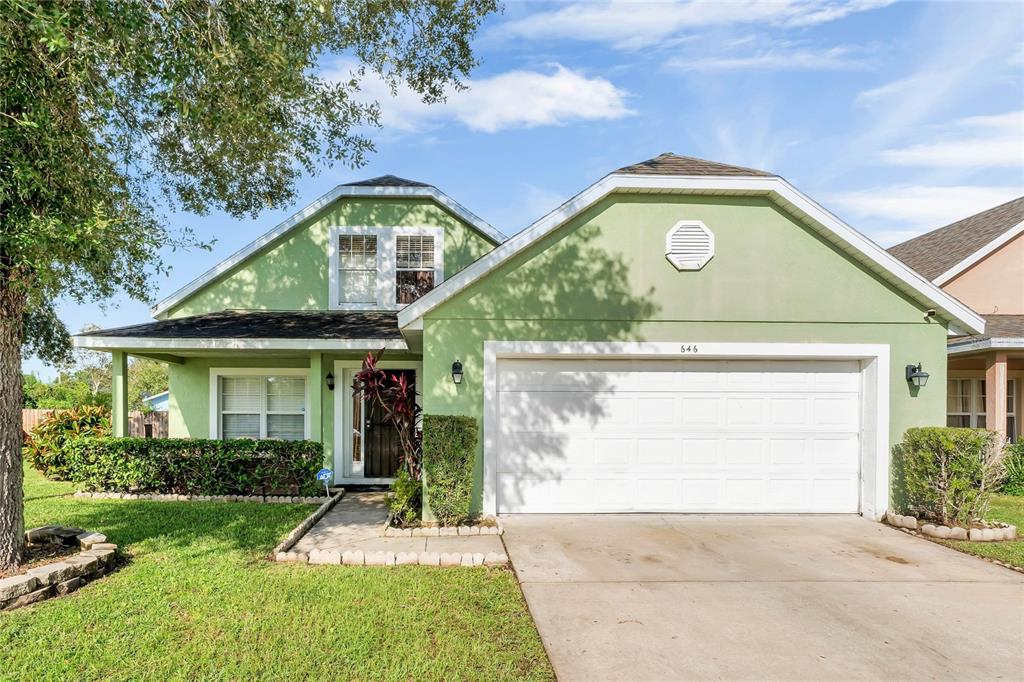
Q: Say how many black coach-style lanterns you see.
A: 3